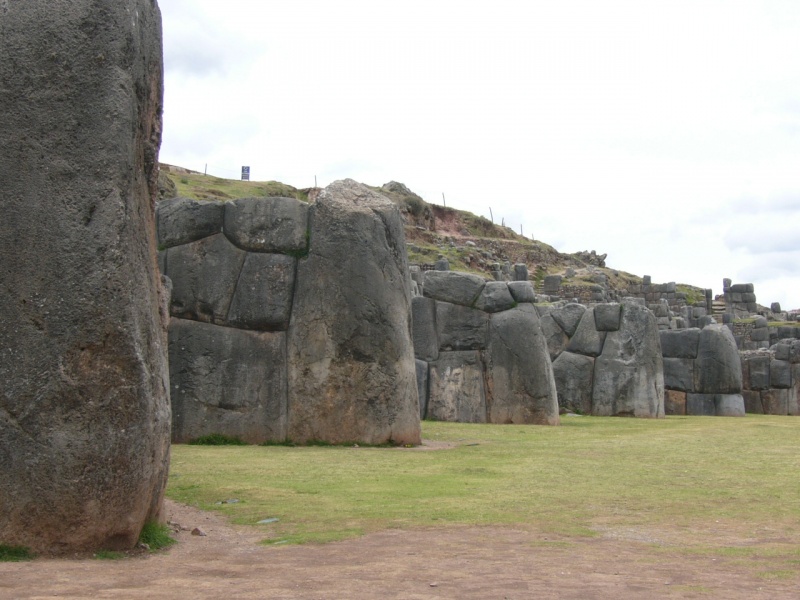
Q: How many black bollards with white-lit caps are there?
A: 0